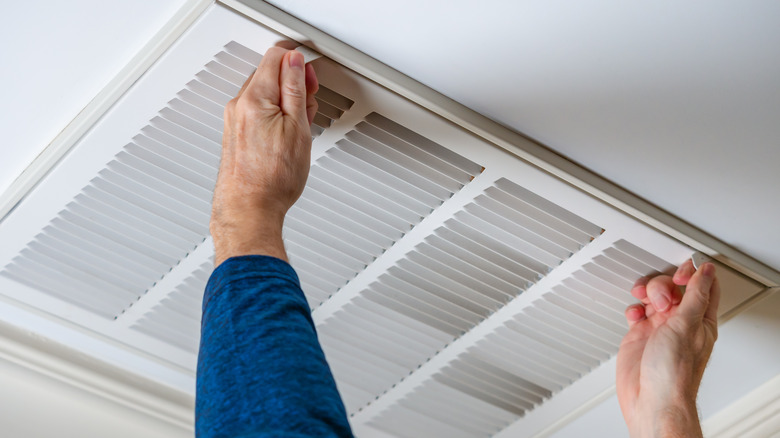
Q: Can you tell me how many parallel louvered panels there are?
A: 4